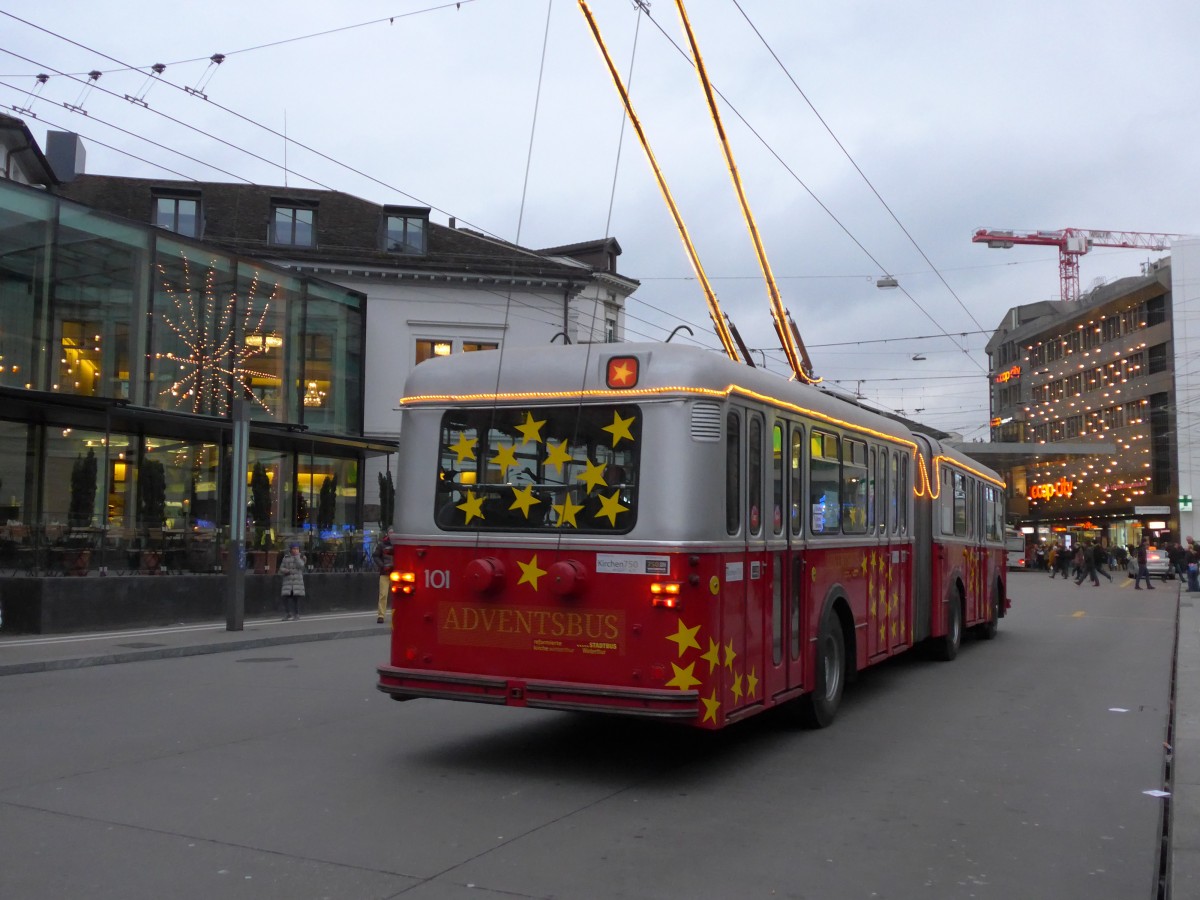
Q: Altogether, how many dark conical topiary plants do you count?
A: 5